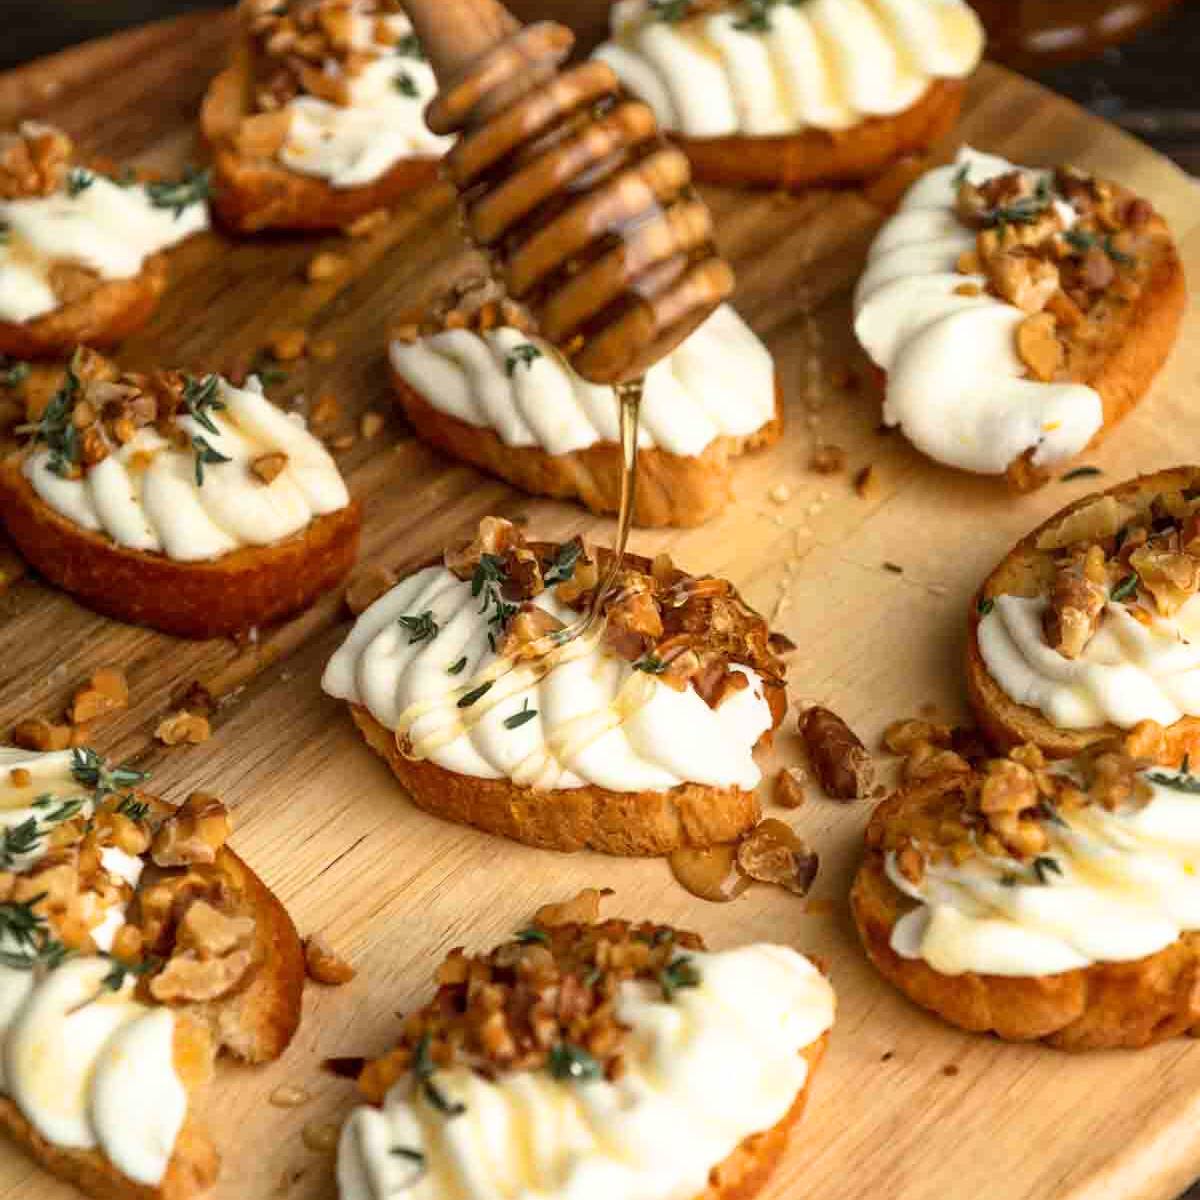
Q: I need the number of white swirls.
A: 11